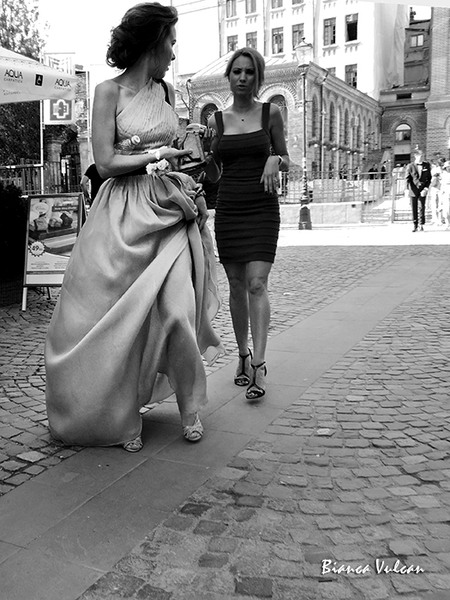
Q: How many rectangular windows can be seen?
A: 13